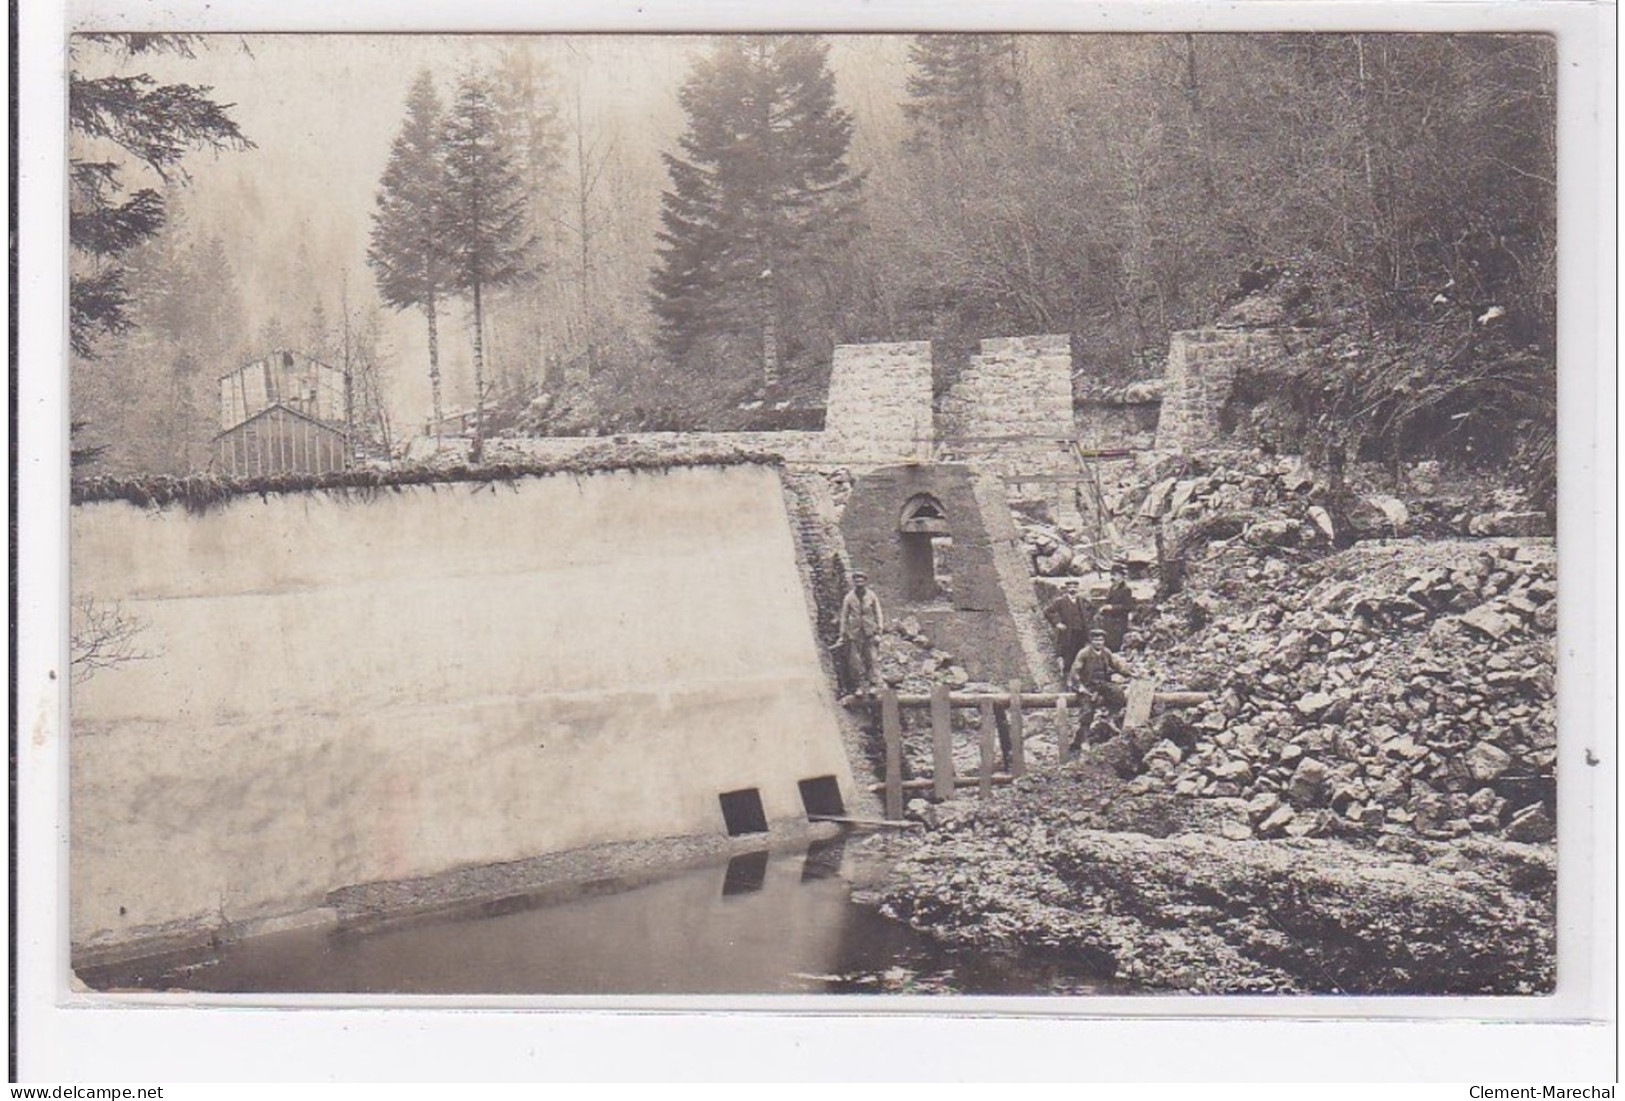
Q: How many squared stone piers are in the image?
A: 3